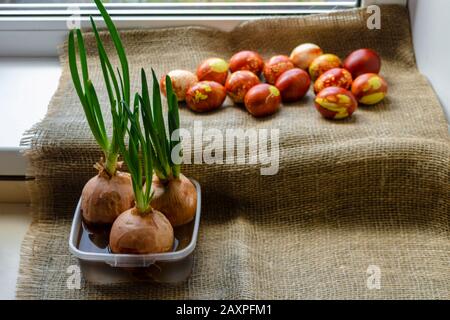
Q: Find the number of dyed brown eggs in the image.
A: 14